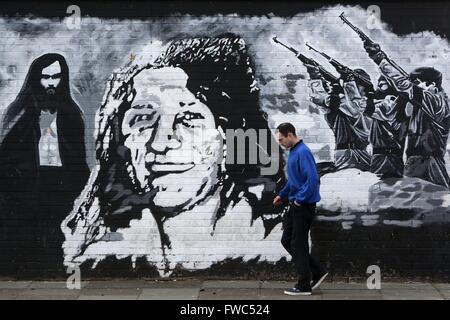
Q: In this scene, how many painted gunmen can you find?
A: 3